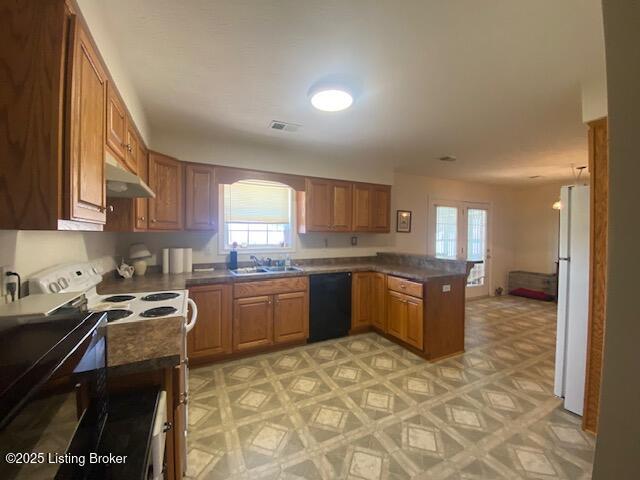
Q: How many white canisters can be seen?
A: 3